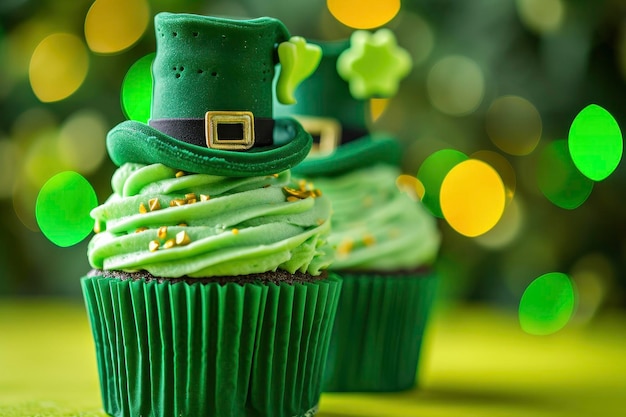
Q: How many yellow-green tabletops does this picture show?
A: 1